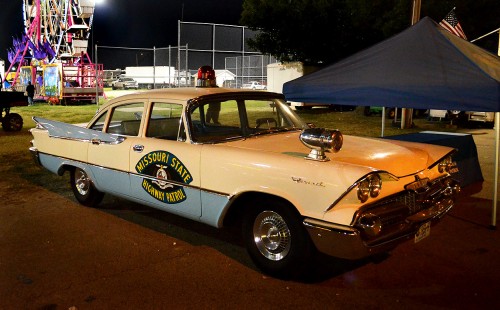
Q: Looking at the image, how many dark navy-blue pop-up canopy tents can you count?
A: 1